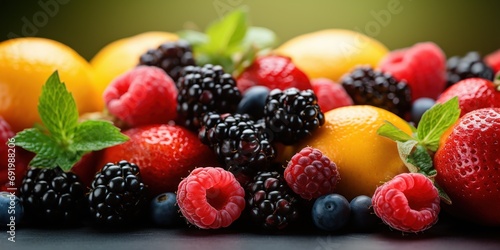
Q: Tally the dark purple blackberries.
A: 9